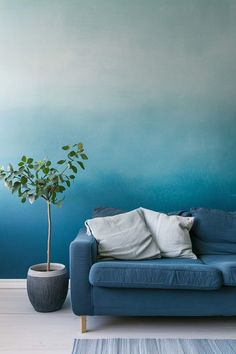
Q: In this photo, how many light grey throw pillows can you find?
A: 2